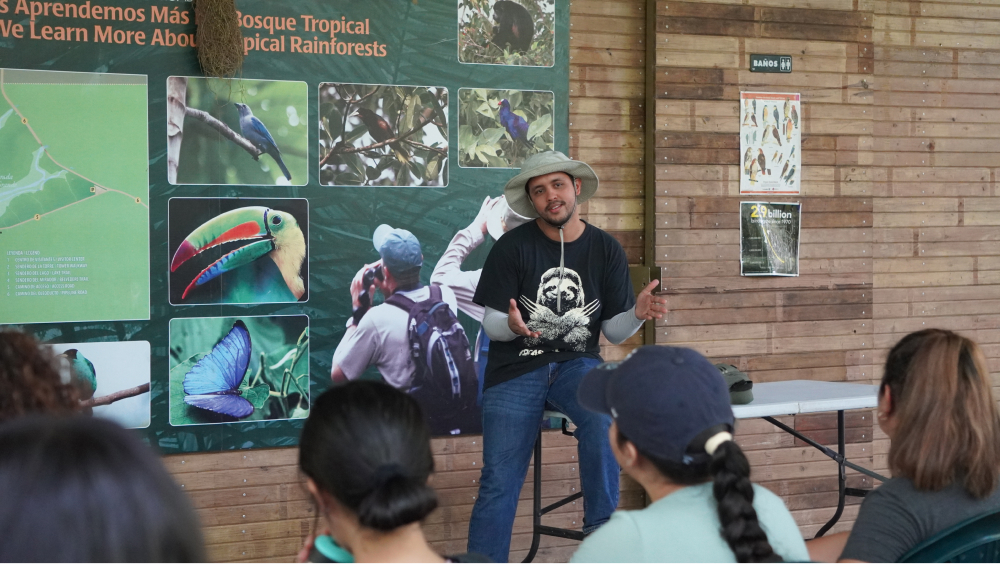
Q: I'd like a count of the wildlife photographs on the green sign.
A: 7